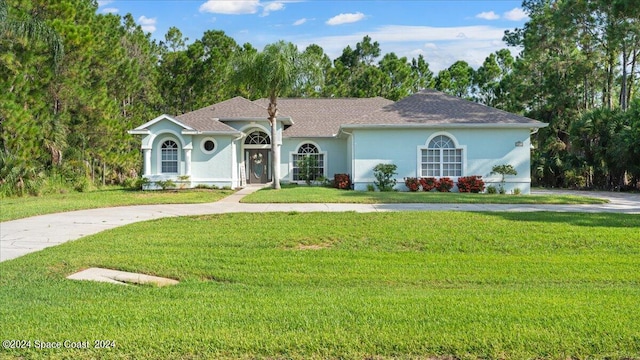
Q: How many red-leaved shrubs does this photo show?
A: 5